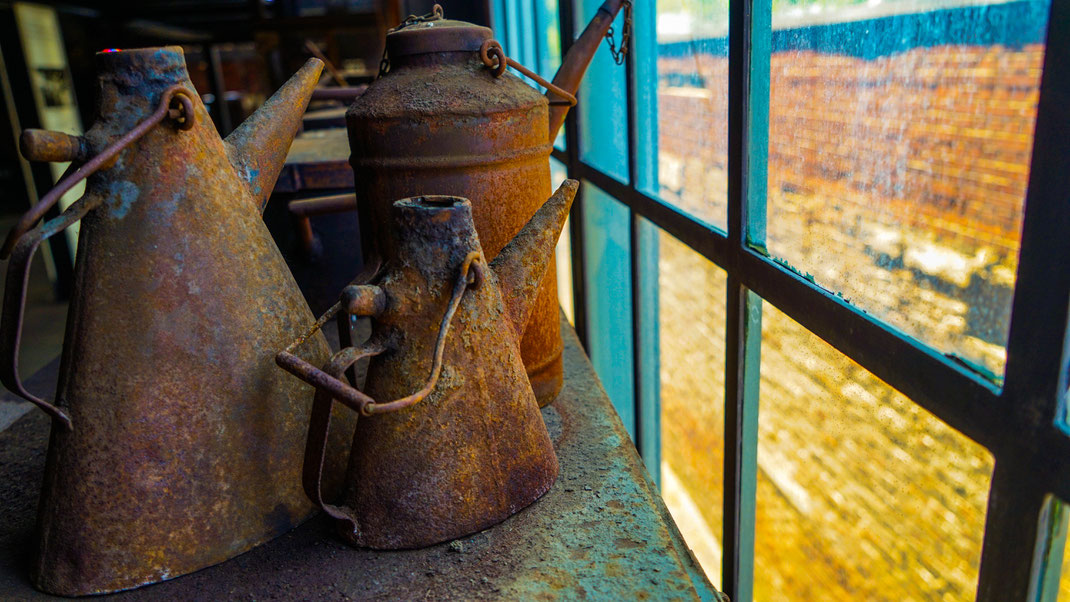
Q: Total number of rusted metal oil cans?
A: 3